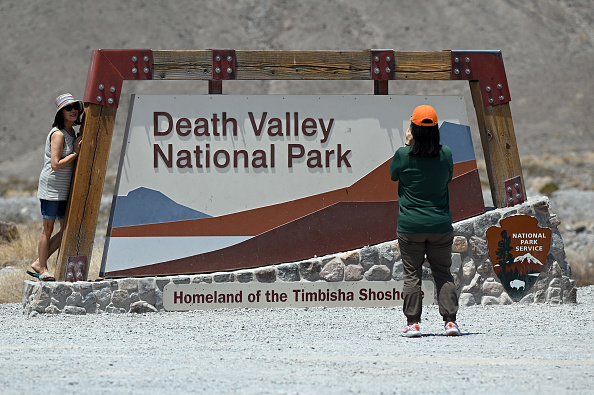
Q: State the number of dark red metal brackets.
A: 6